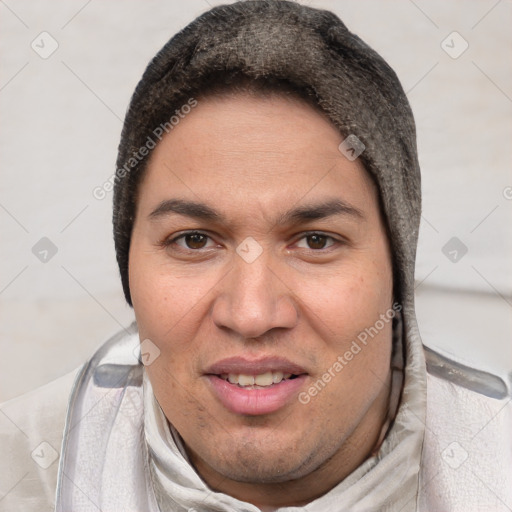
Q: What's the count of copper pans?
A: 0